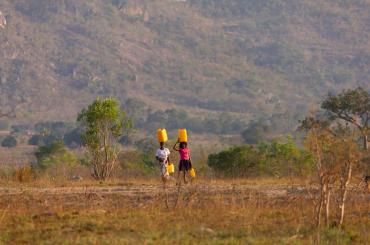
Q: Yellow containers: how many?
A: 4